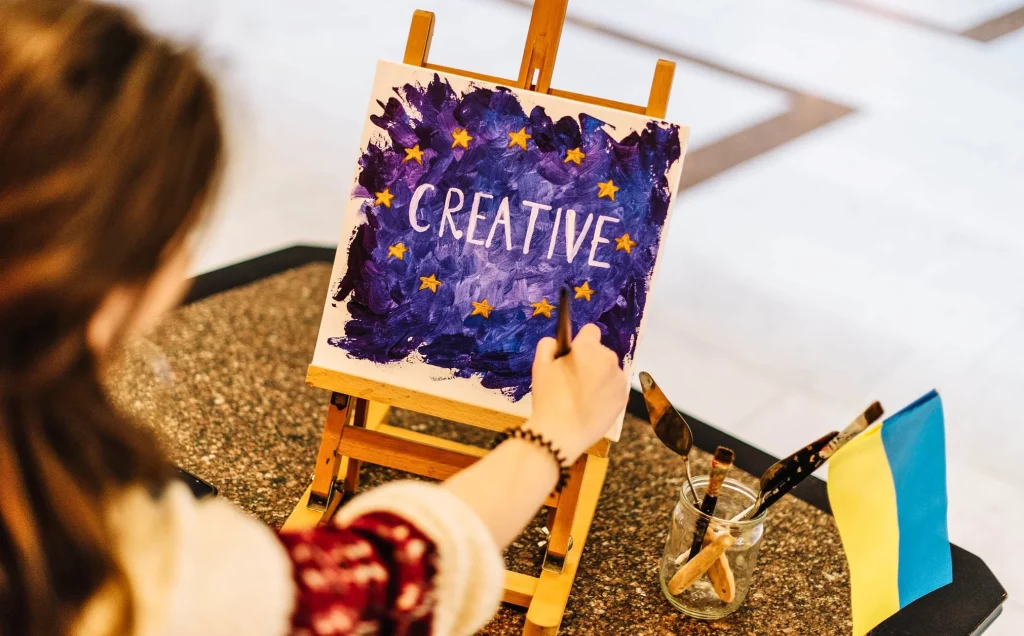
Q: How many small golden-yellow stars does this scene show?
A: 12